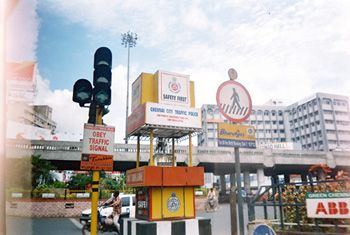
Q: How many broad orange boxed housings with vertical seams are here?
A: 1